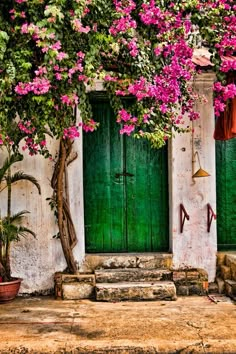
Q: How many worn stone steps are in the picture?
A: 3